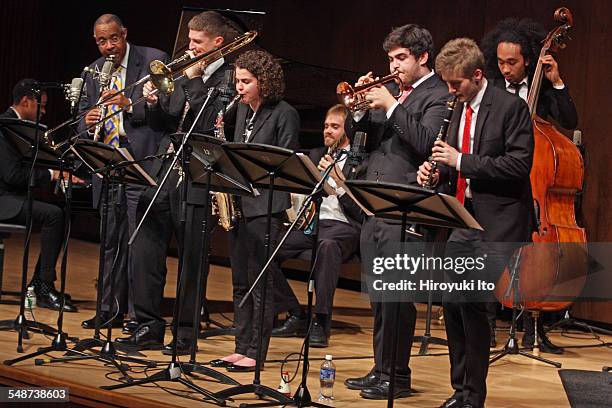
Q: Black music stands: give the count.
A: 5